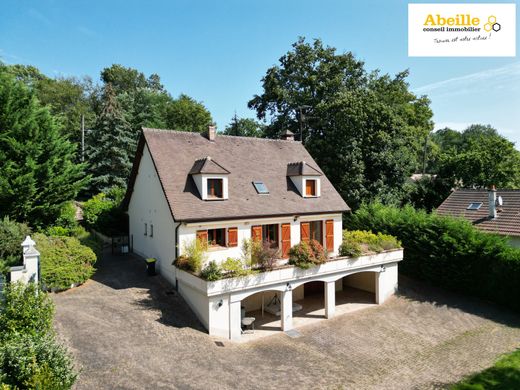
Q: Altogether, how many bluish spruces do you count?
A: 1